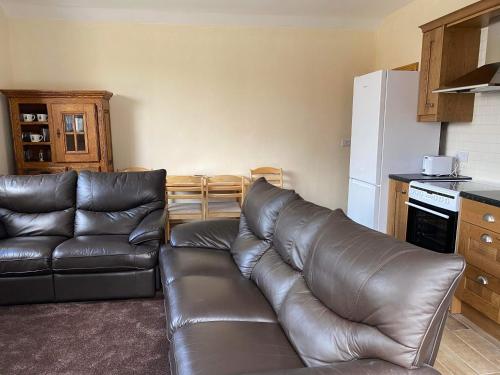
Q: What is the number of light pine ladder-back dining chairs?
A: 4